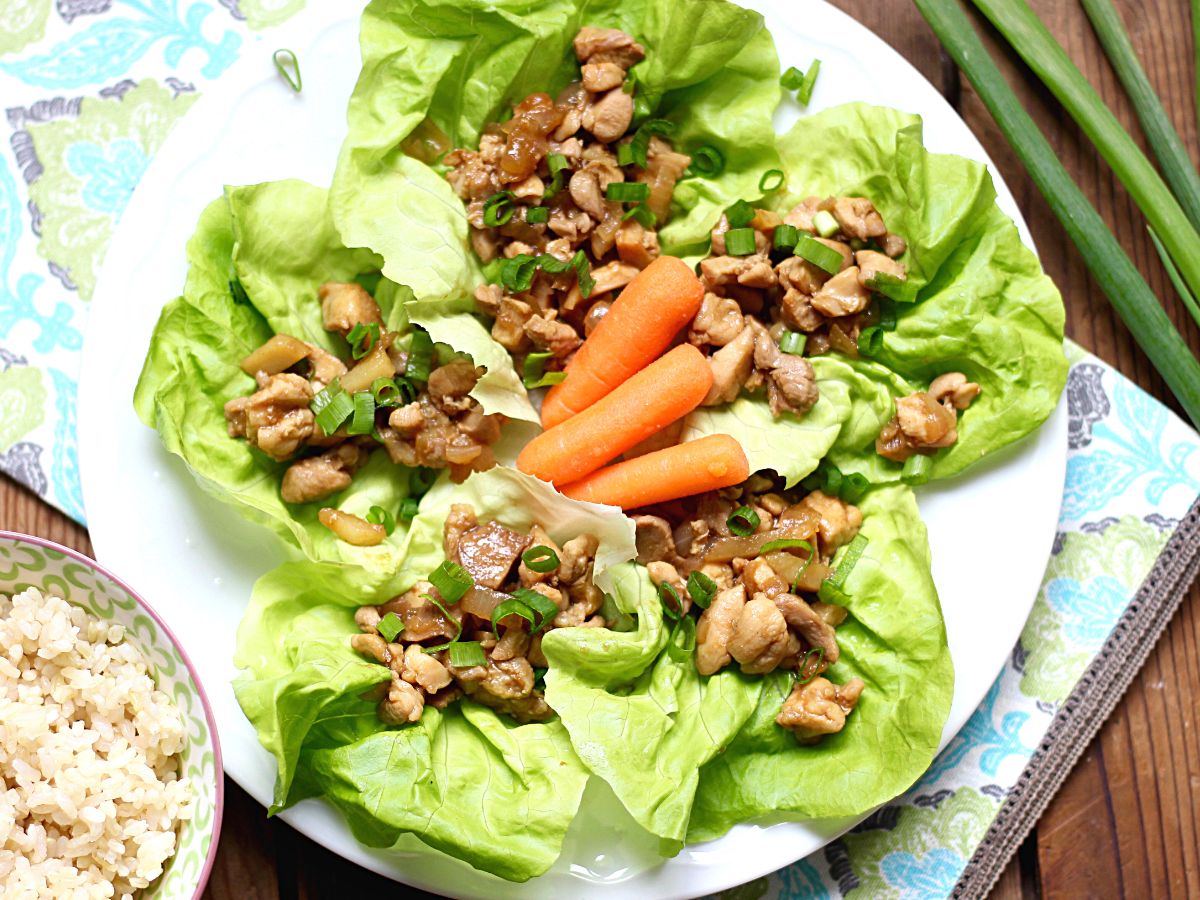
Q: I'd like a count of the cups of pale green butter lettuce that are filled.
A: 5